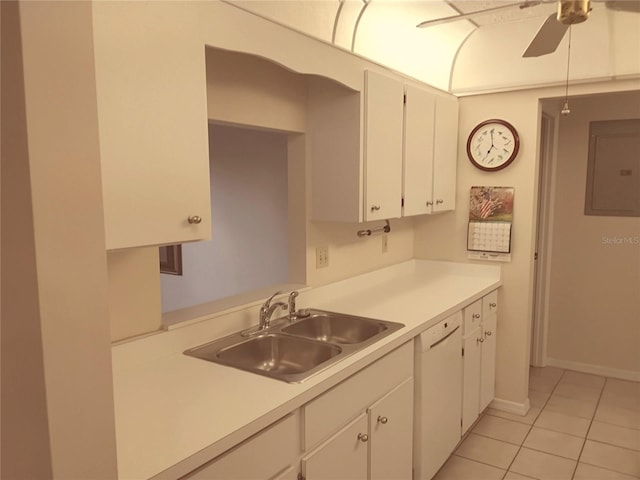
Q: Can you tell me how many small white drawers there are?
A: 2